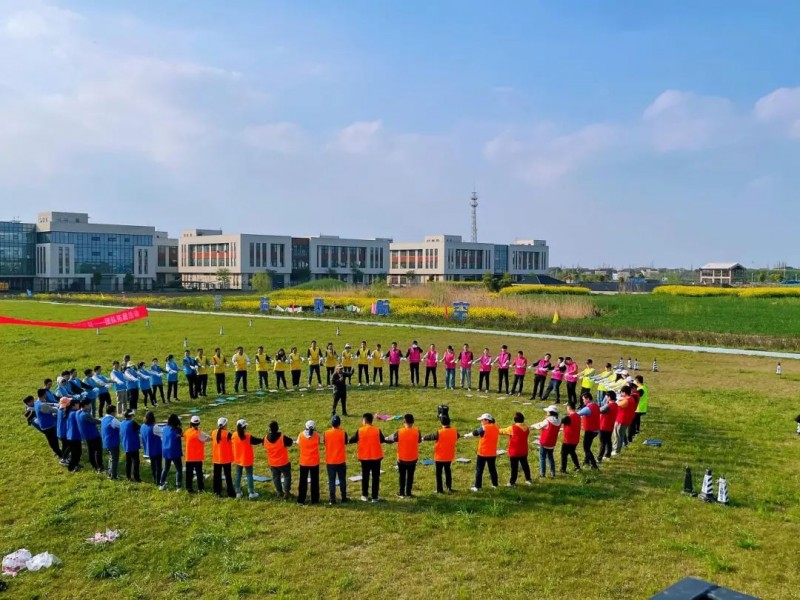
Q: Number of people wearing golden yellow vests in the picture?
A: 11